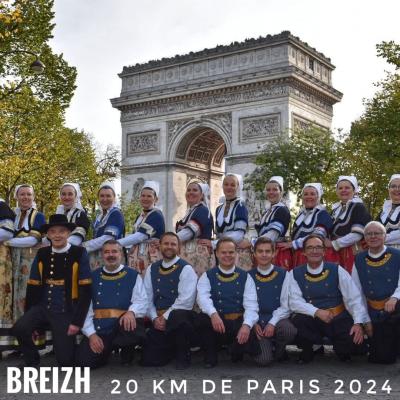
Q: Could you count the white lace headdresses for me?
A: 10